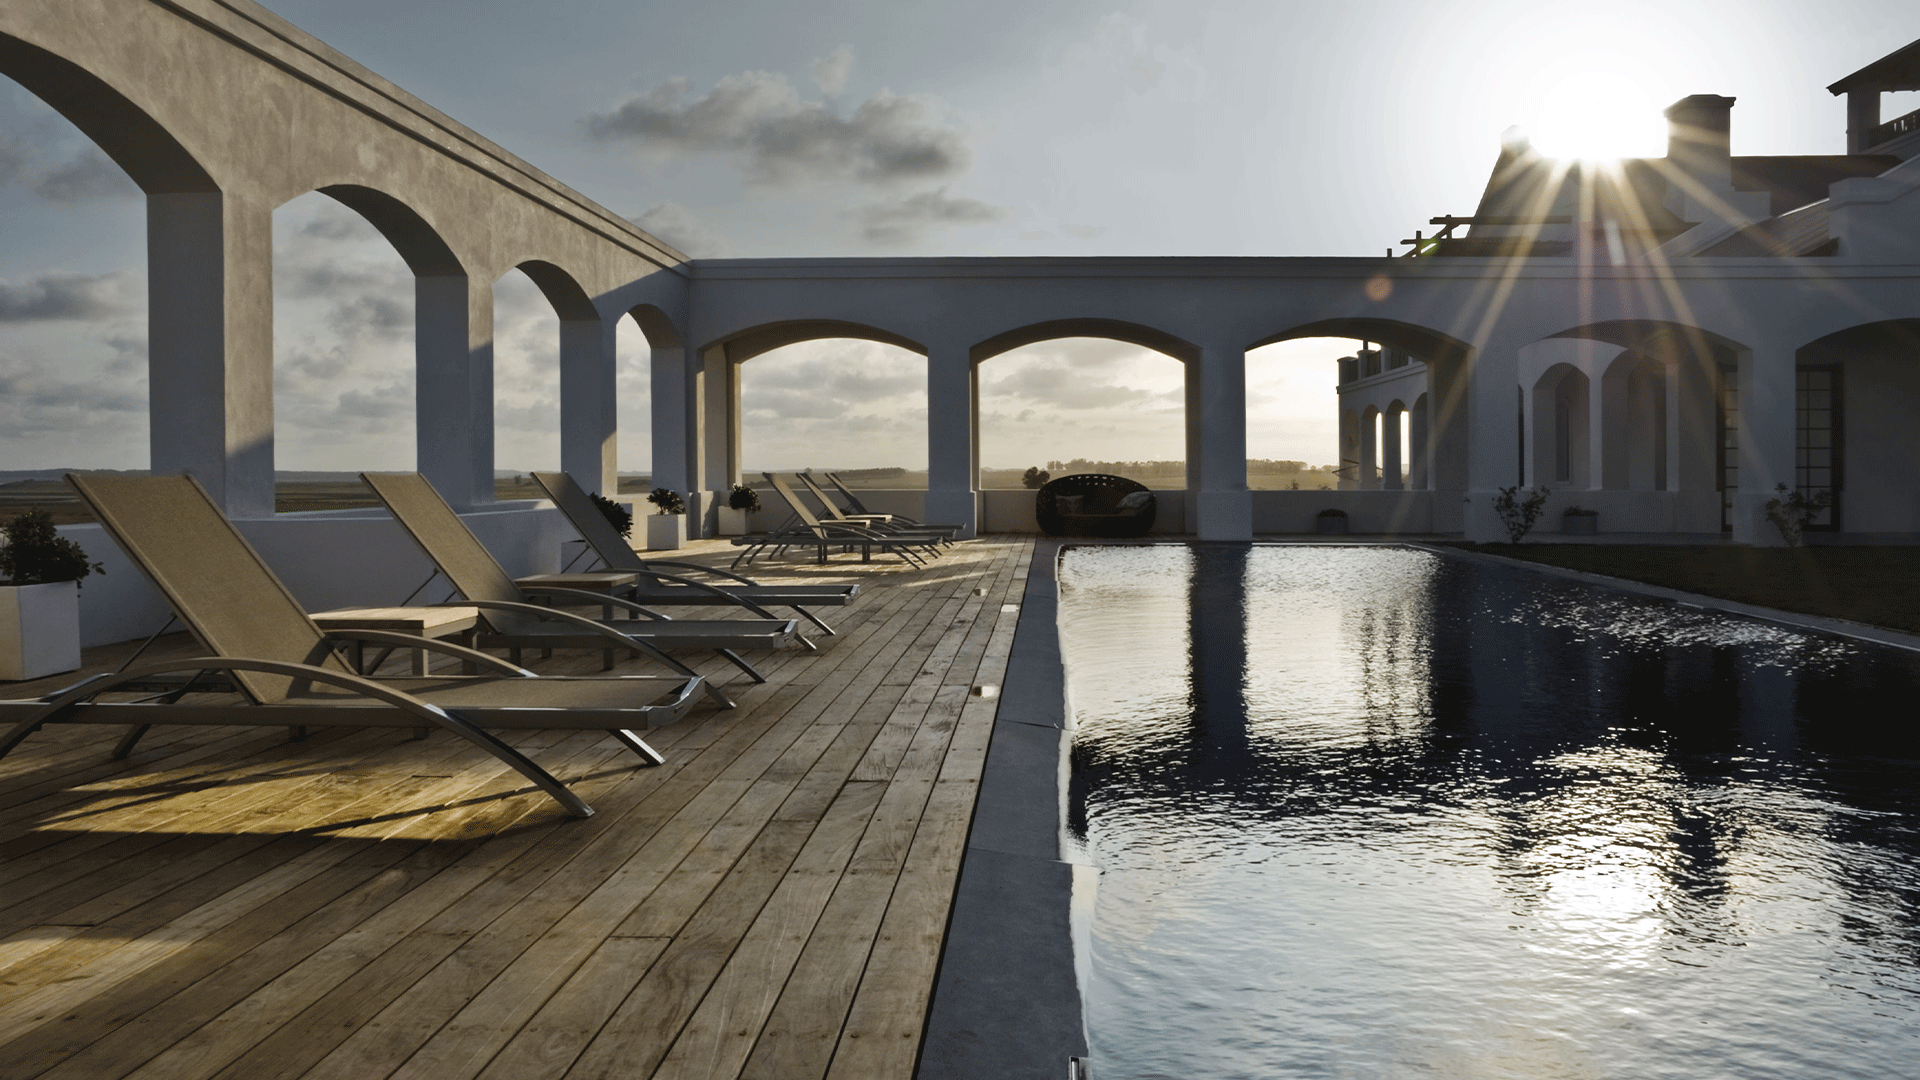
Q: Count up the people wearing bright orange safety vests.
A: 0